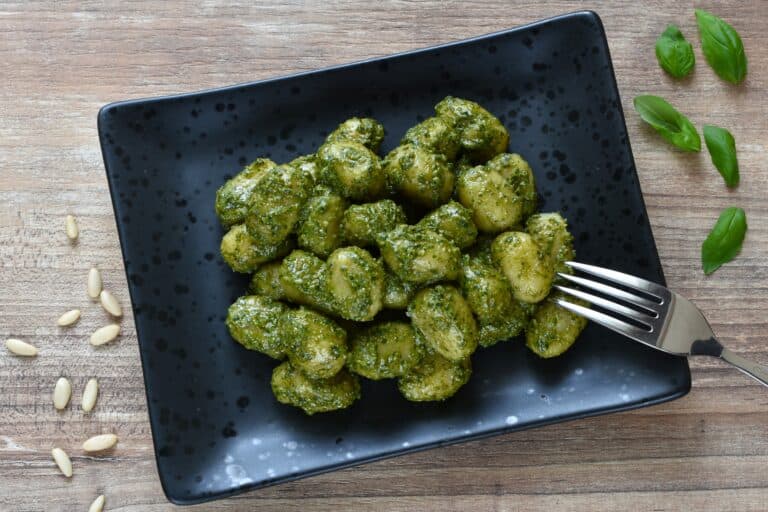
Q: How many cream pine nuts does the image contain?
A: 11